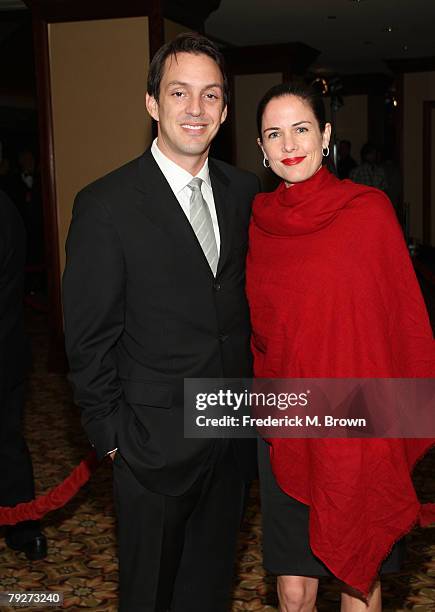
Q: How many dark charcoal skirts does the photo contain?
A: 1